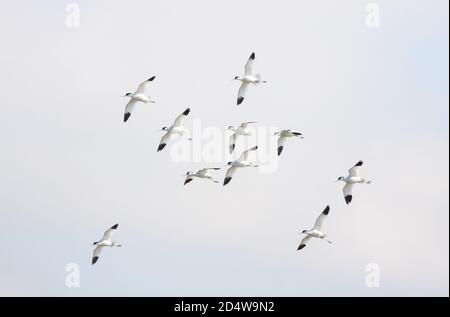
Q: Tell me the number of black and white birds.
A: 10